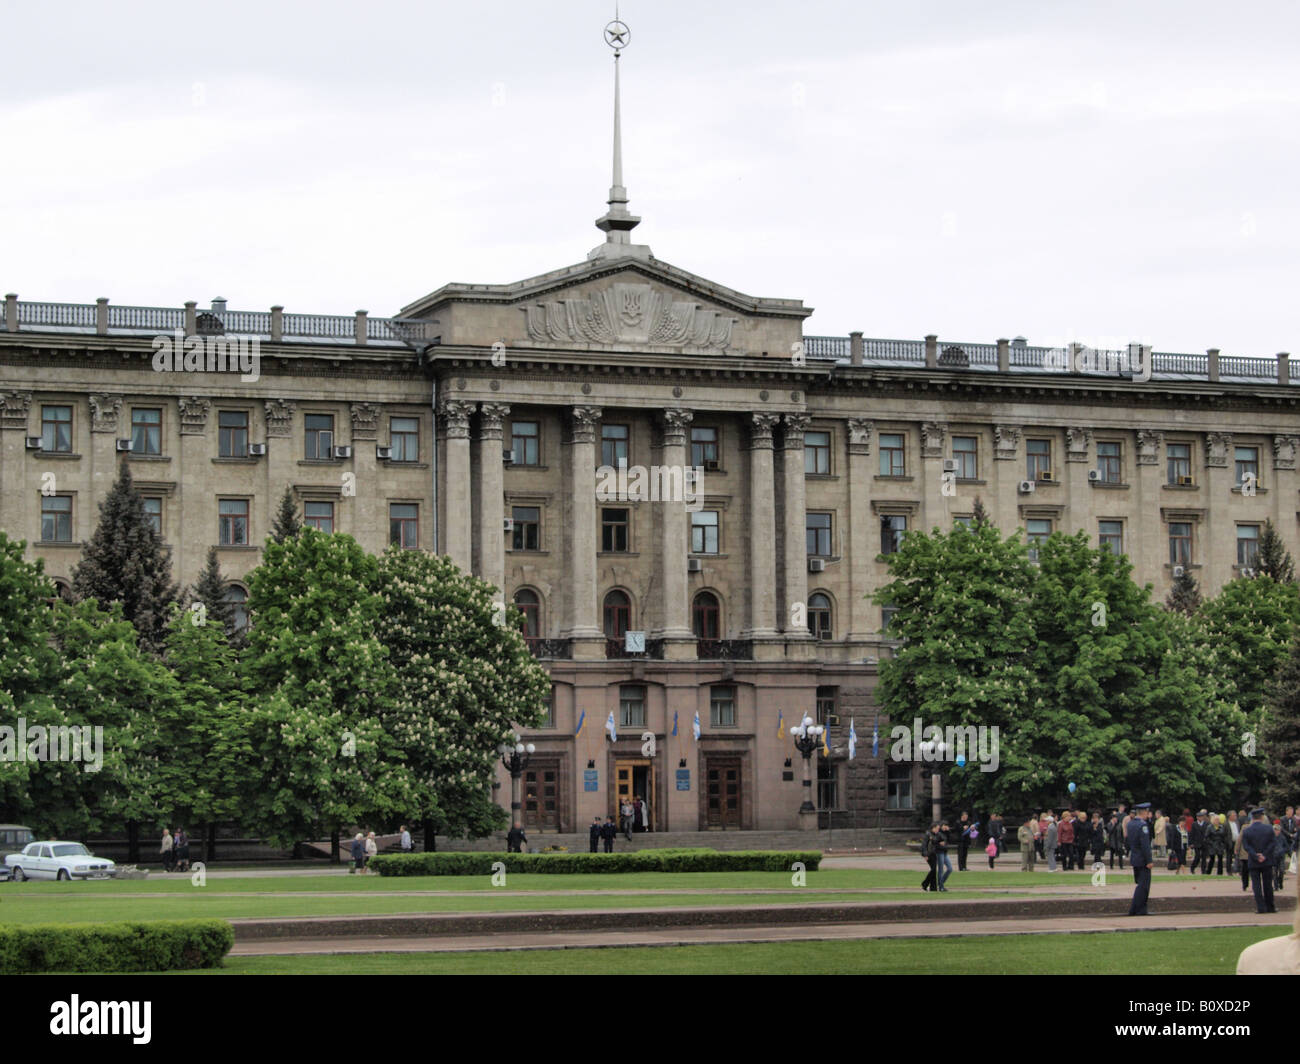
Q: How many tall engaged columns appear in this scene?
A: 6